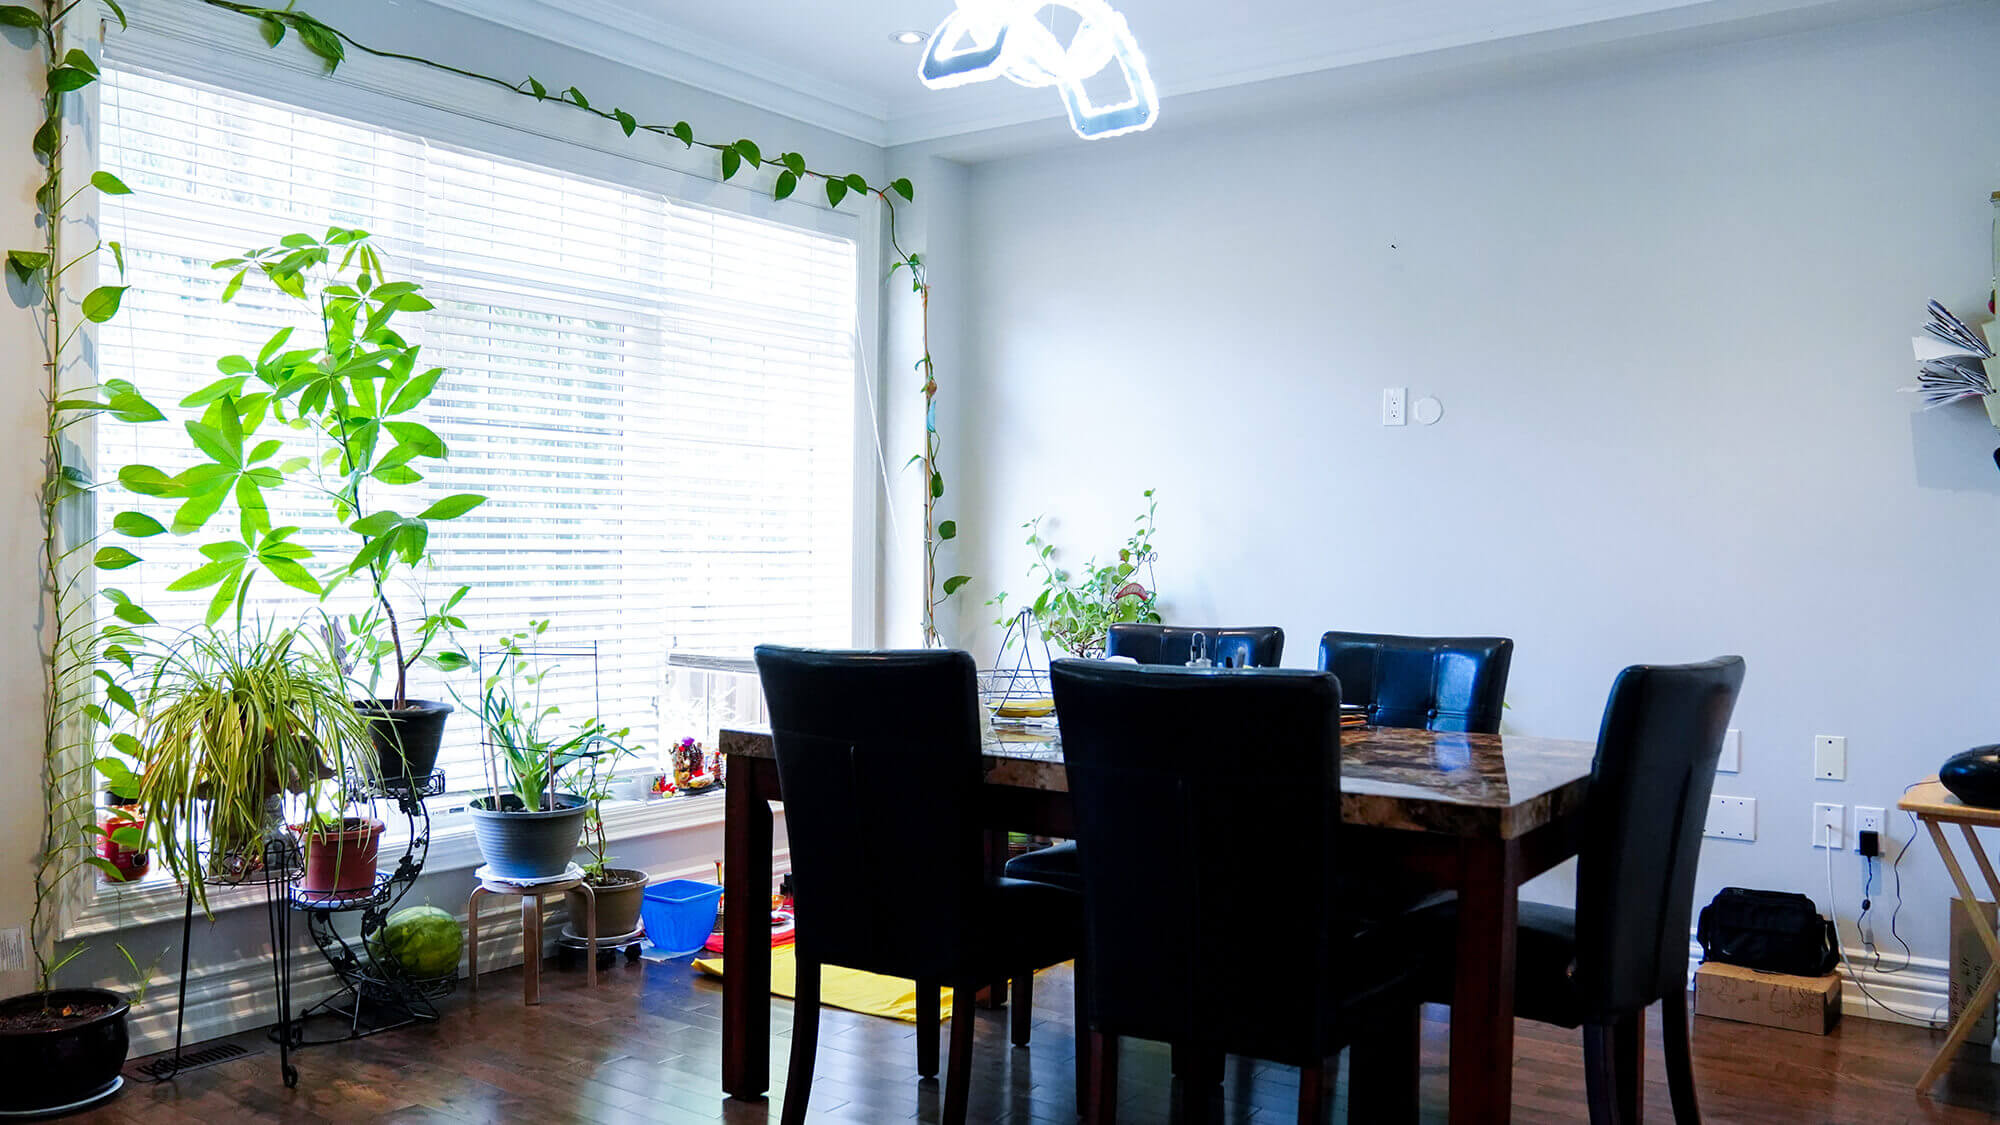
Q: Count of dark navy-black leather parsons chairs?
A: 5